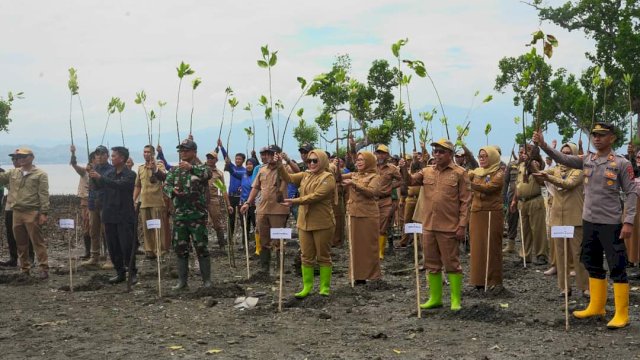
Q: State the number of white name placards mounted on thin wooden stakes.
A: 5